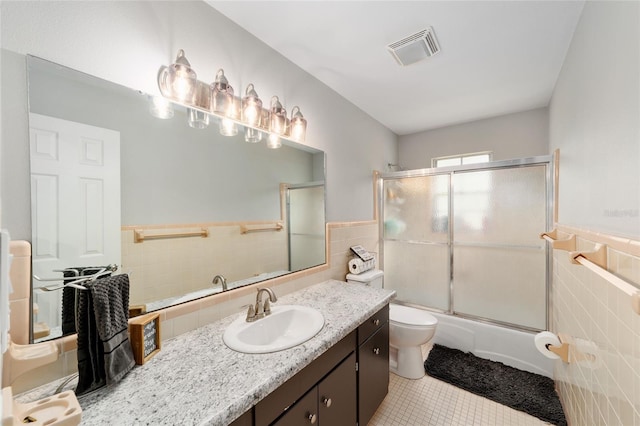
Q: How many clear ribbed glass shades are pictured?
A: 5